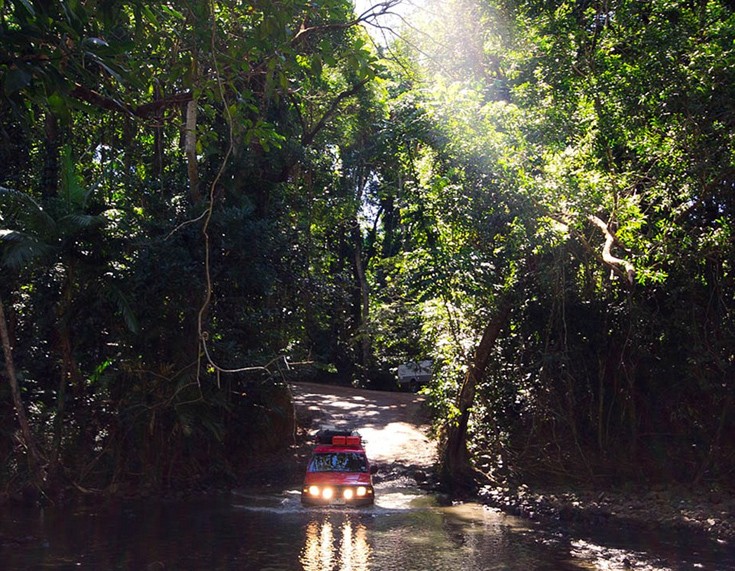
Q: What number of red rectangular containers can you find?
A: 2